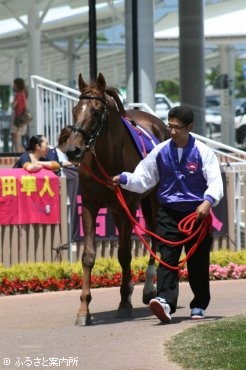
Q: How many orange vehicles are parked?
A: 0